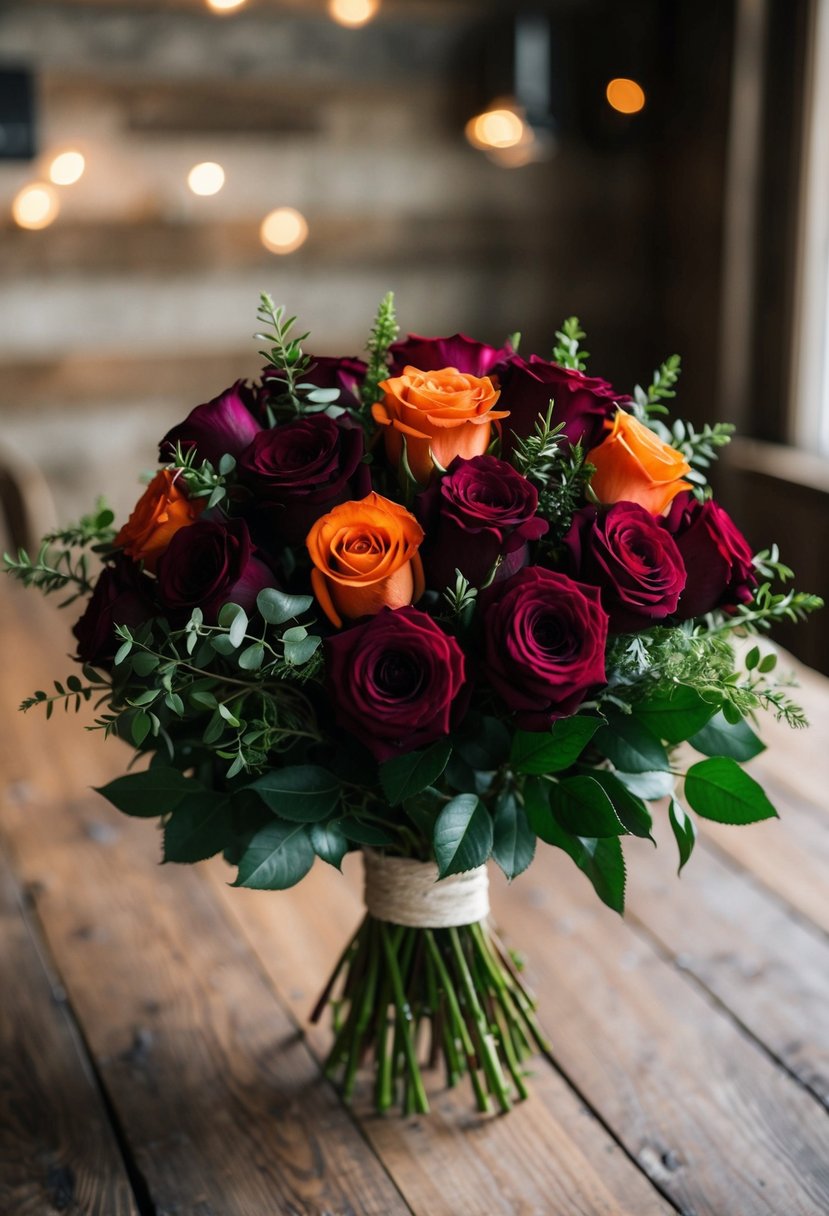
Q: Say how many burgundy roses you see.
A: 12